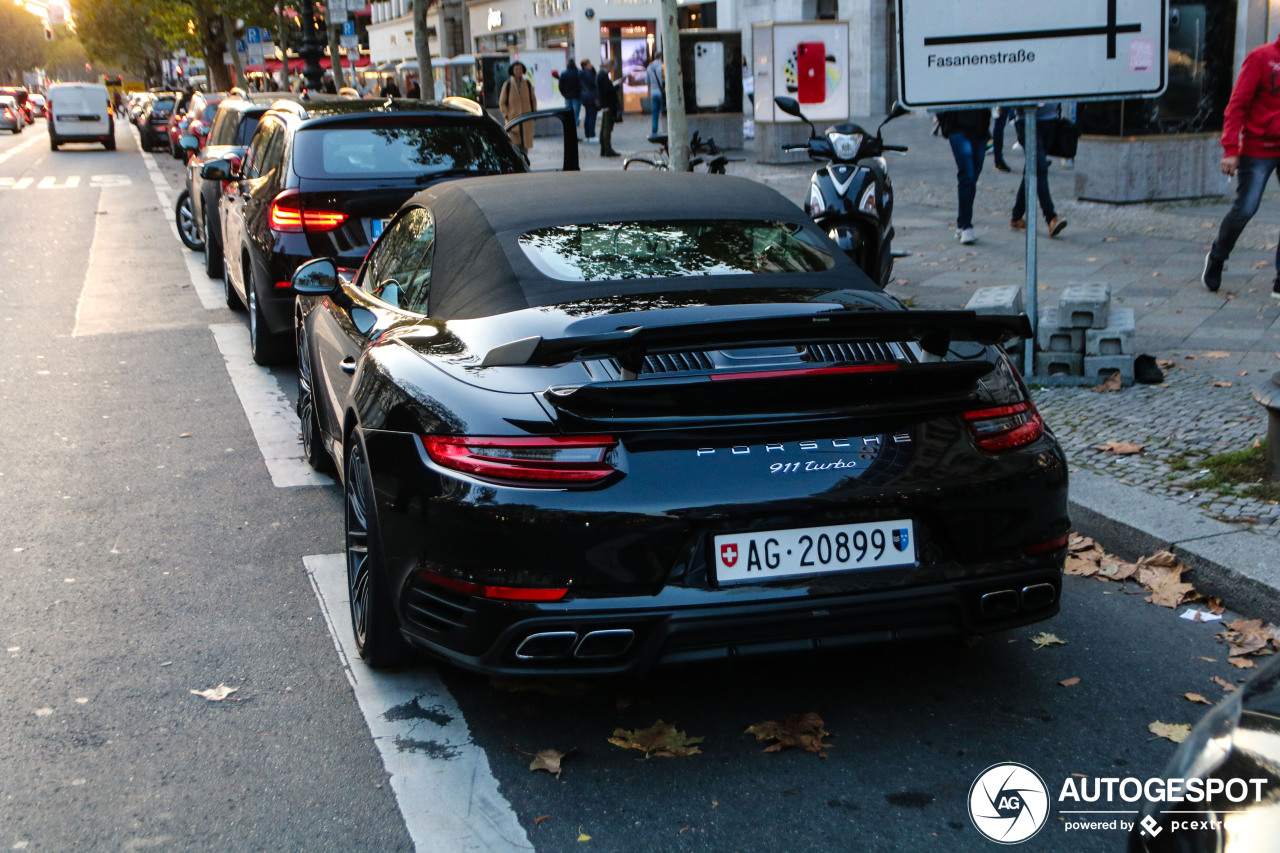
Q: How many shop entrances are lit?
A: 1